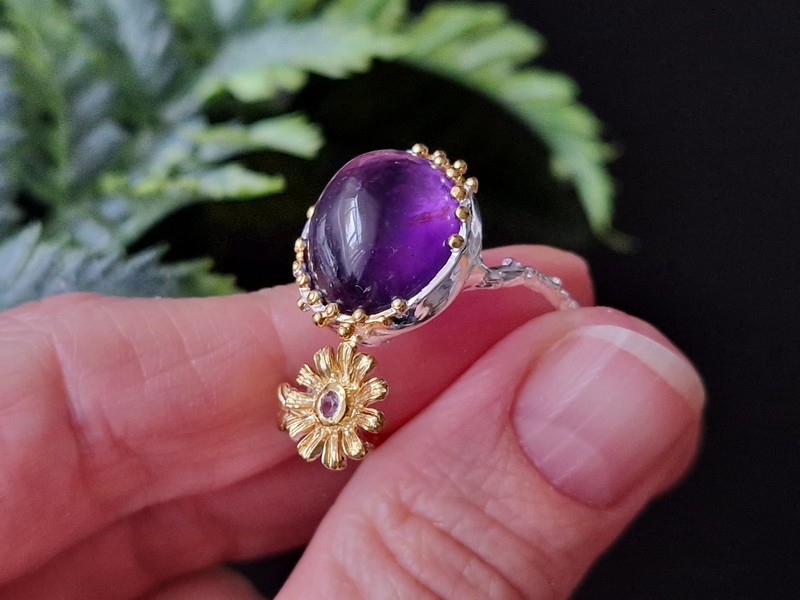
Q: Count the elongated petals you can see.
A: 11